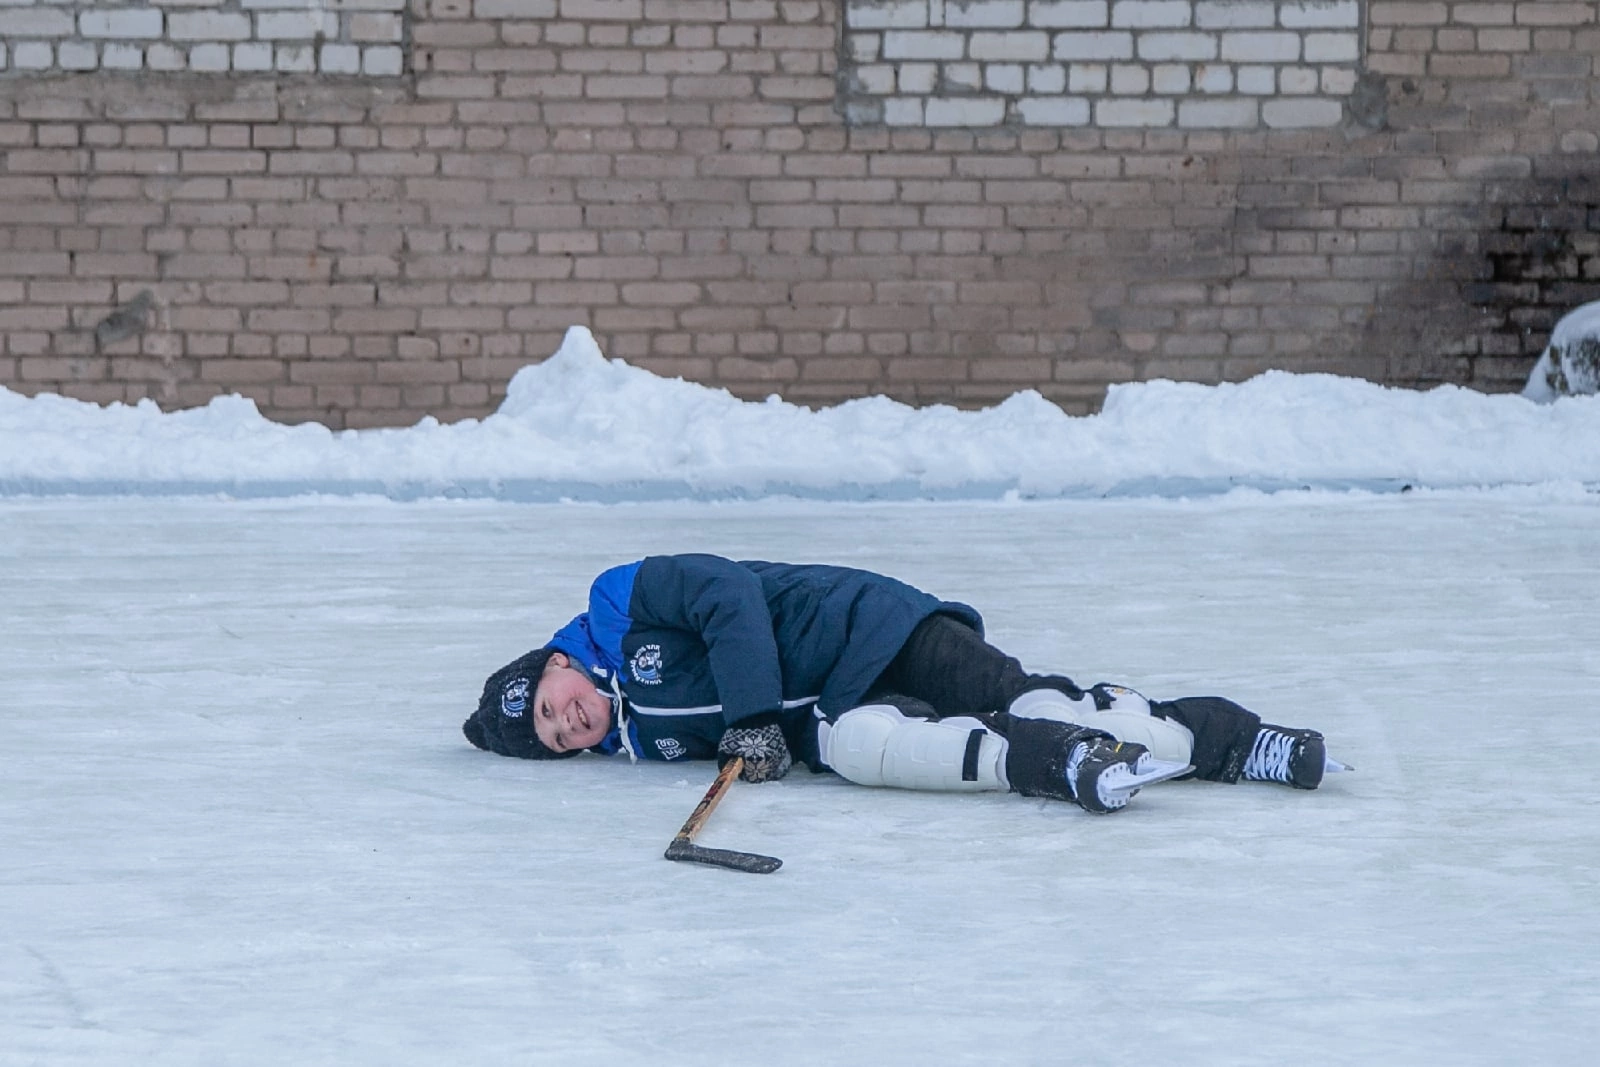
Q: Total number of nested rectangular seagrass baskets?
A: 0